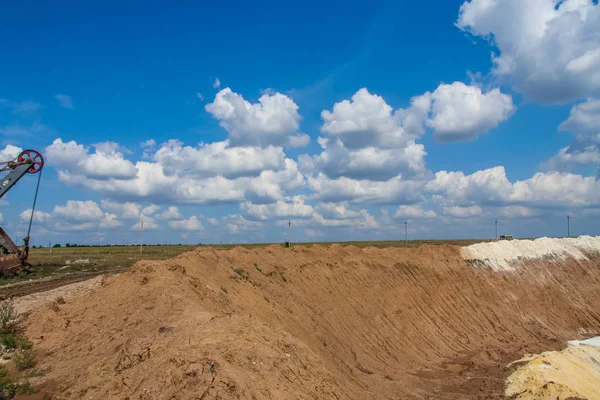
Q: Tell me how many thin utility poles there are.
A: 5